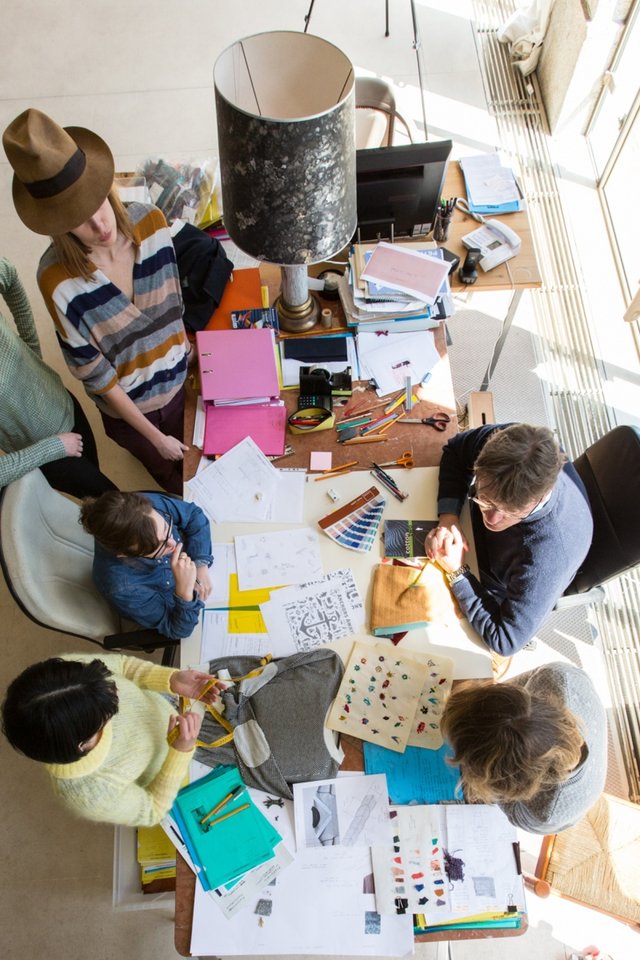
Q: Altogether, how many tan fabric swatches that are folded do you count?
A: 1